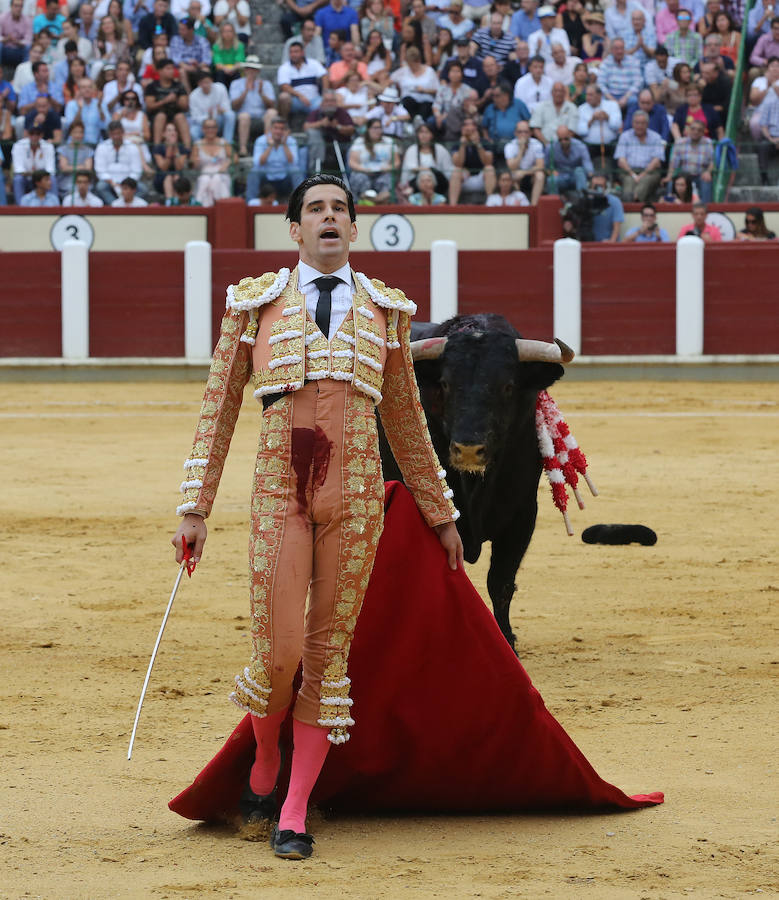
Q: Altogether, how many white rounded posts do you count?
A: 5